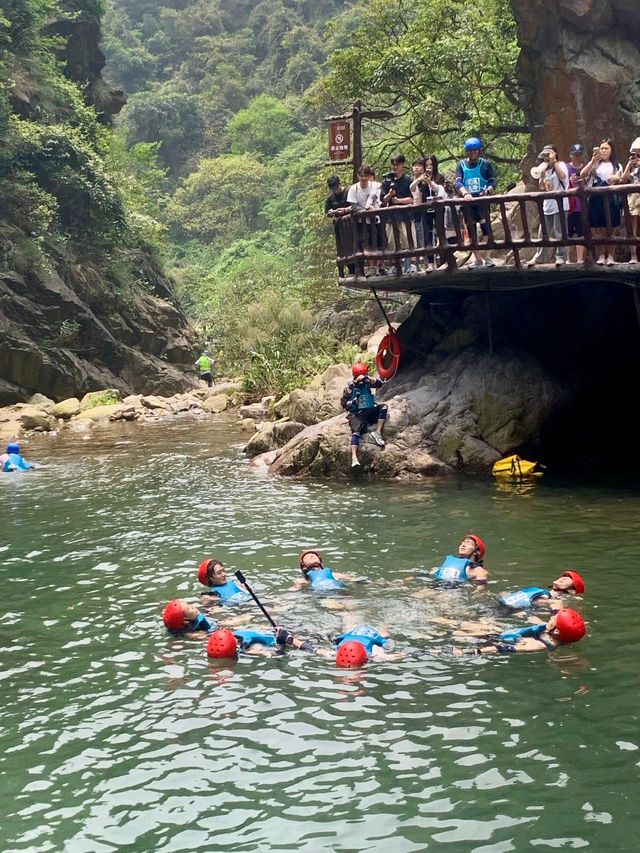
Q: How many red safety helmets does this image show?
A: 9